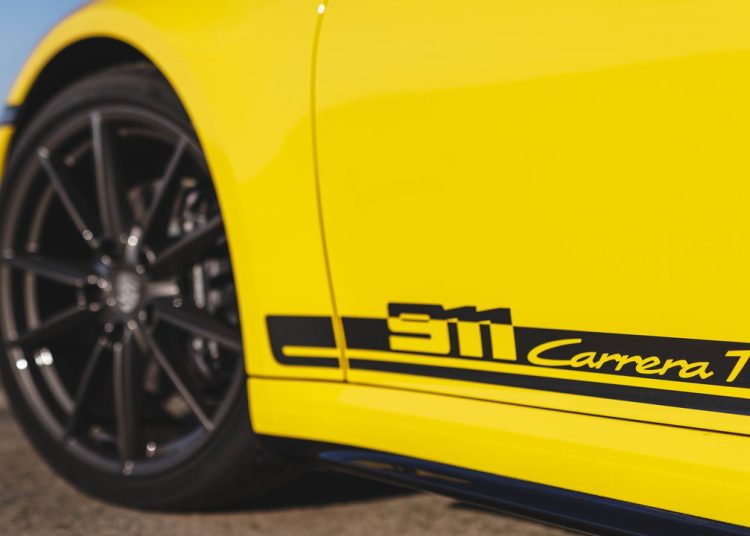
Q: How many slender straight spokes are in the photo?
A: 10